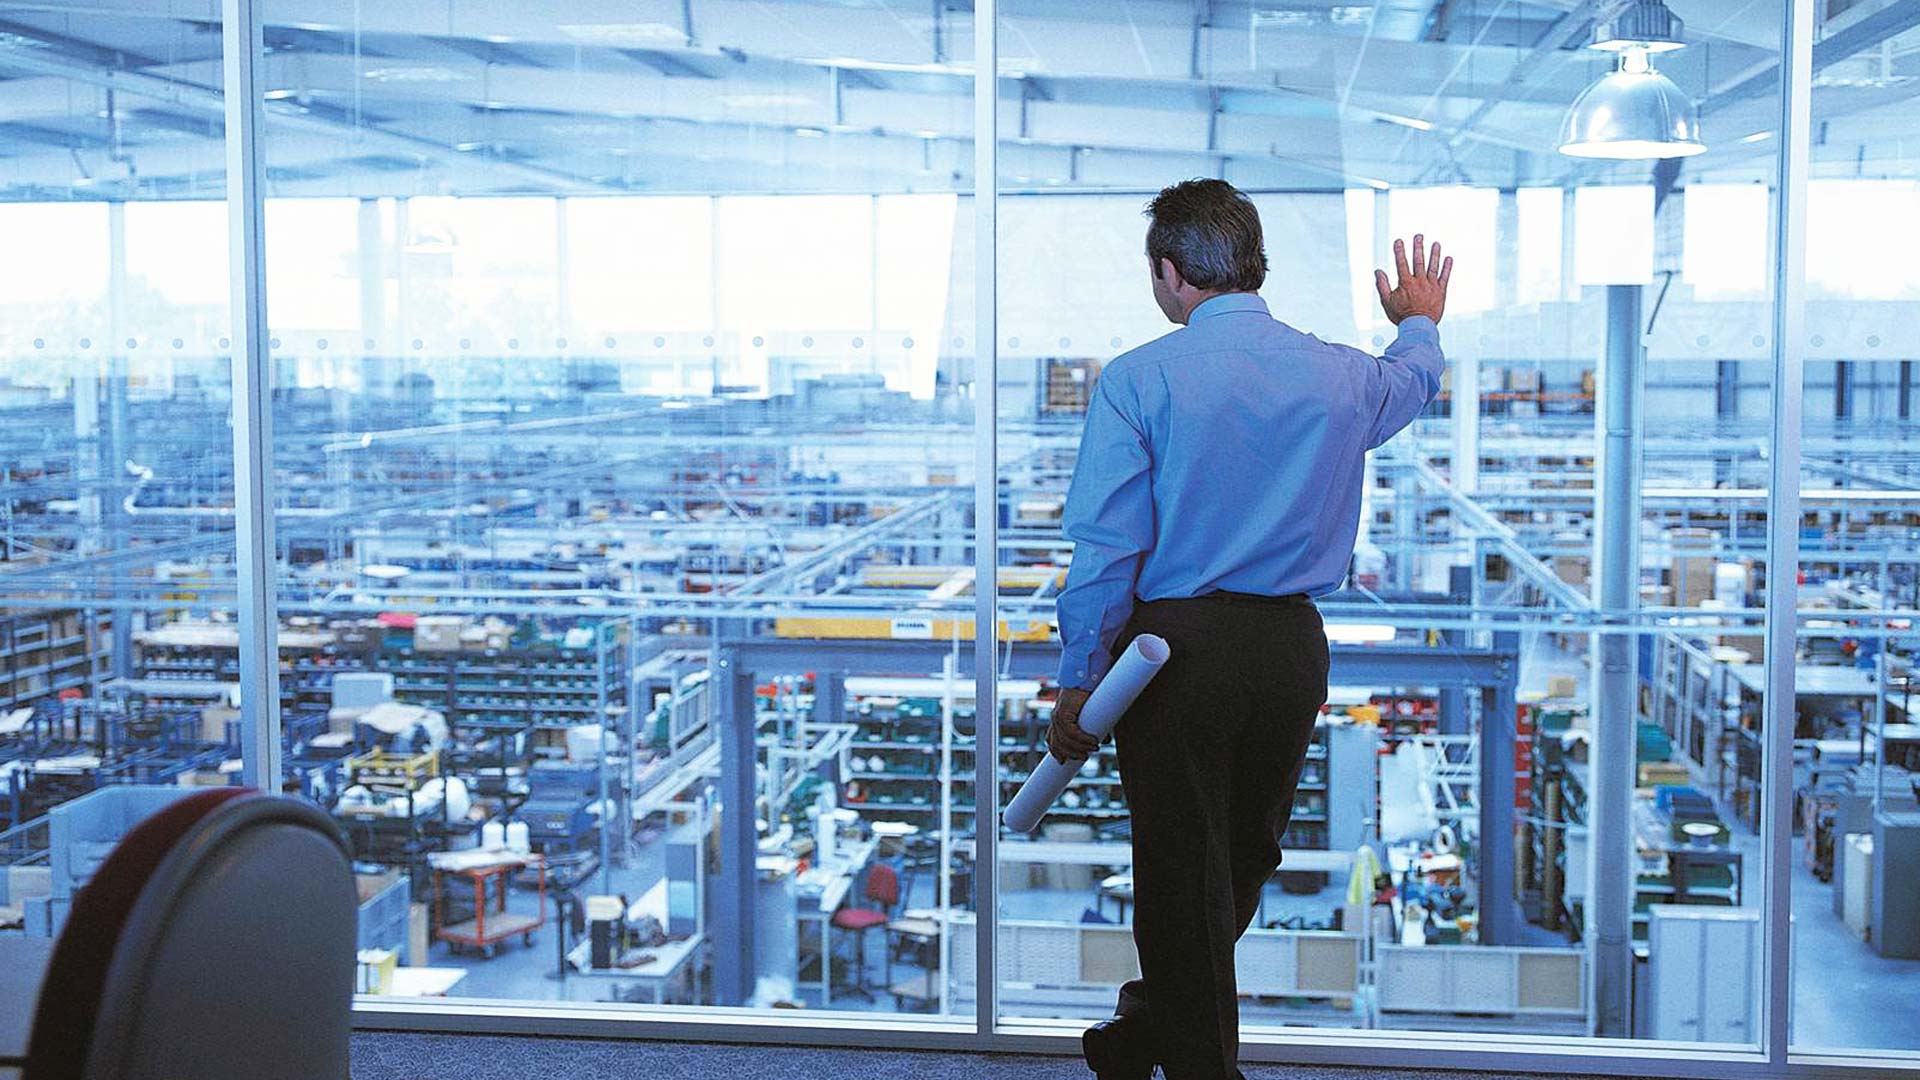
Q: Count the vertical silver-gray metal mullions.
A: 3